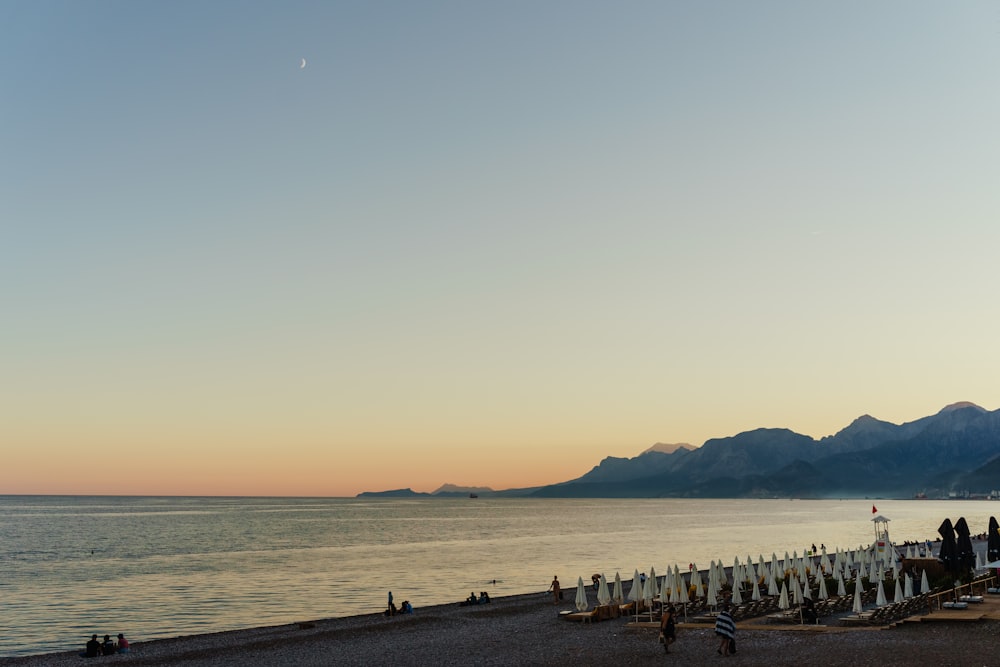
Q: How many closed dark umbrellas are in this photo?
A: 3